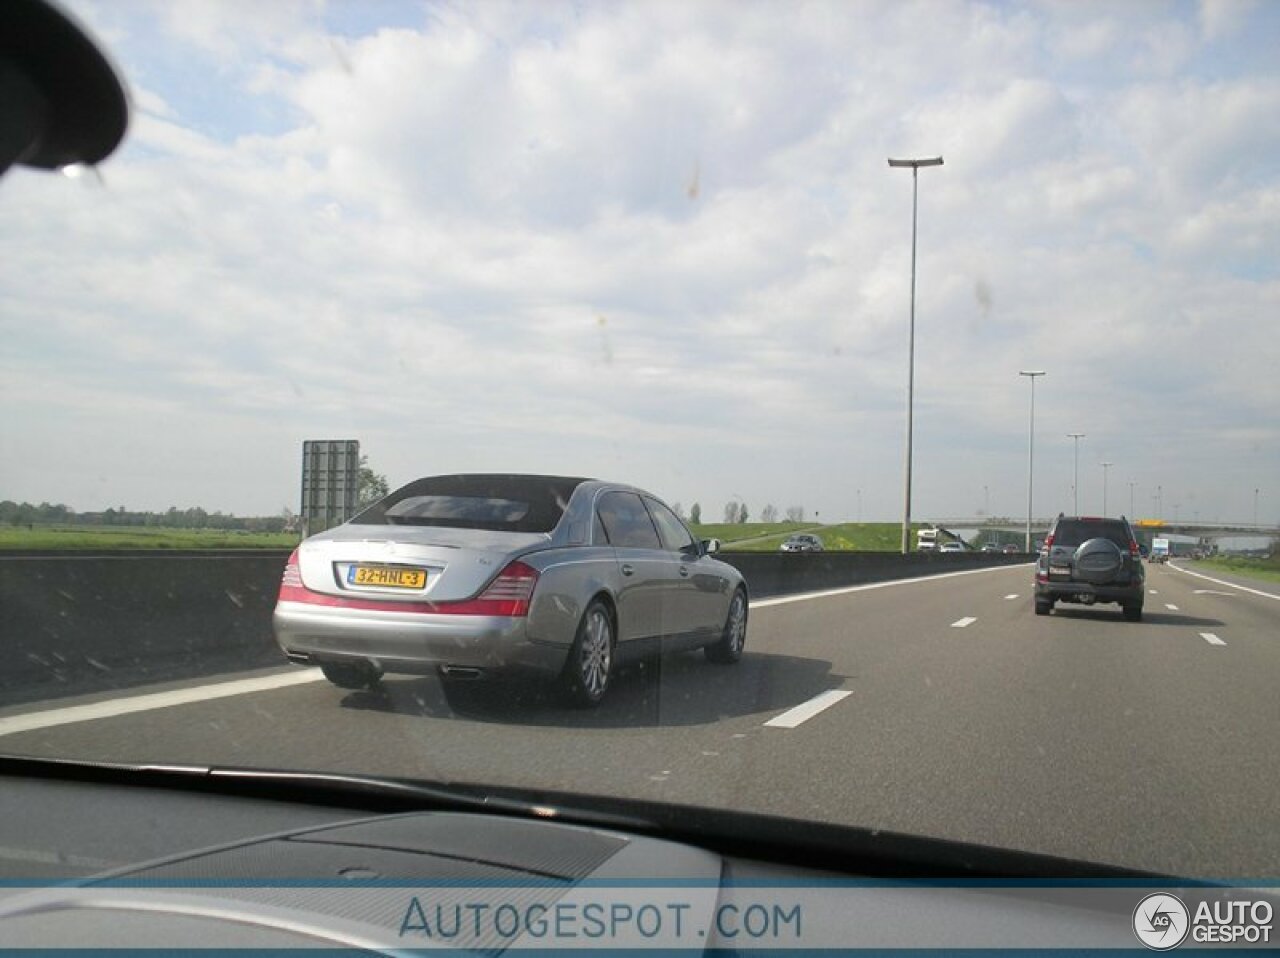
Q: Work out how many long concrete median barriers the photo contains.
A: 1